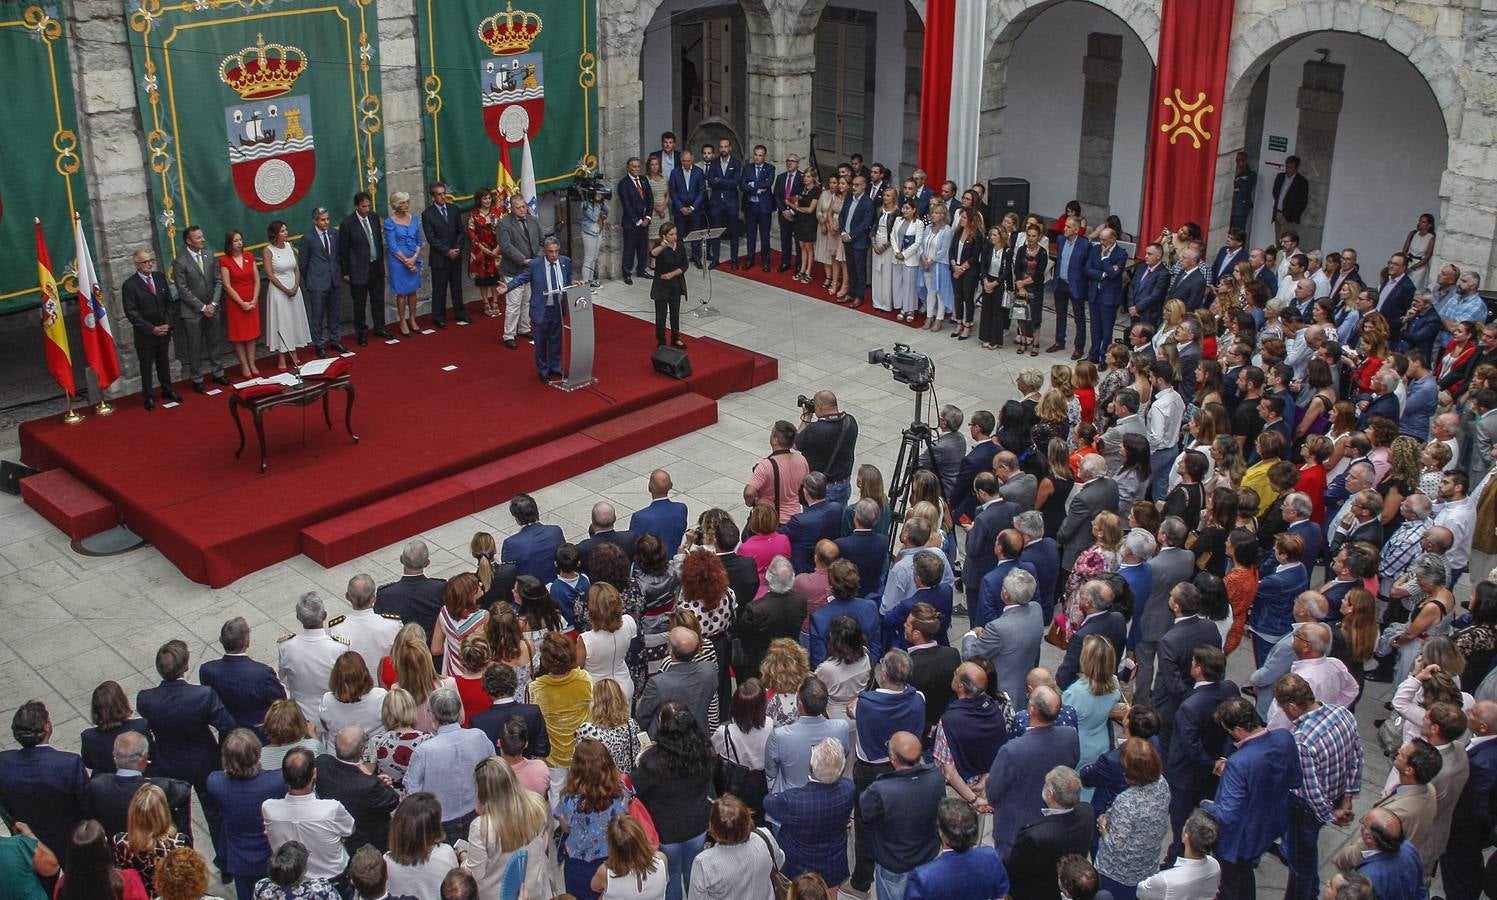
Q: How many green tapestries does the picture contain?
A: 3